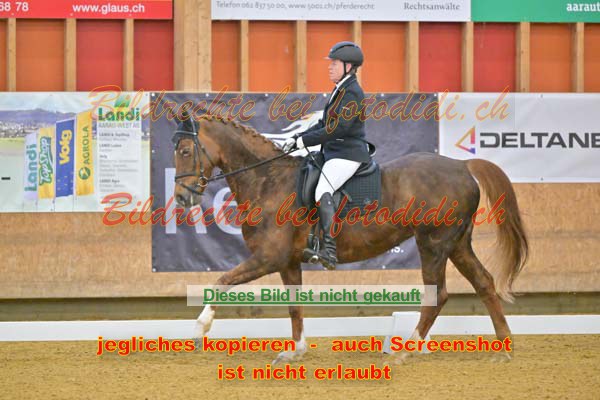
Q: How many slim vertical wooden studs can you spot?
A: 10